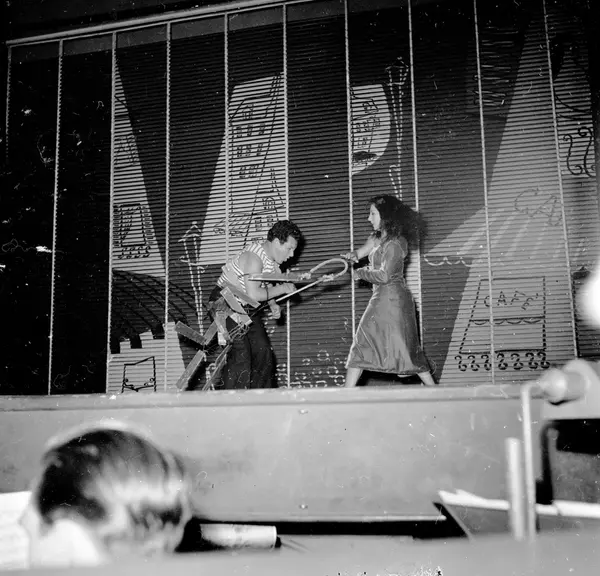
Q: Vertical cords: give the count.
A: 10